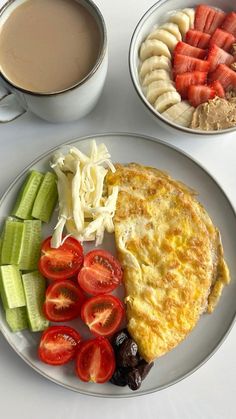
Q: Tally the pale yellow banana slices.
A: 11